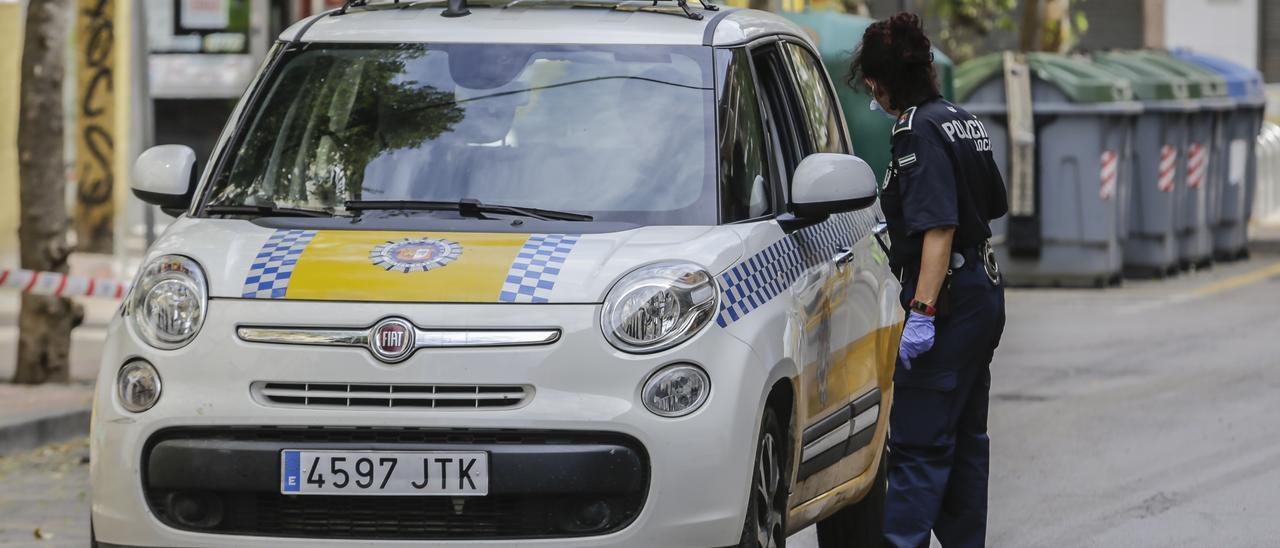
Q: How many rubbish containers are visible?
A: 5